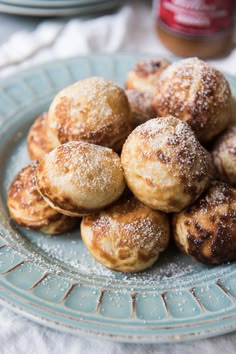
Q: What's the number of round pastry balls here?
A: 11